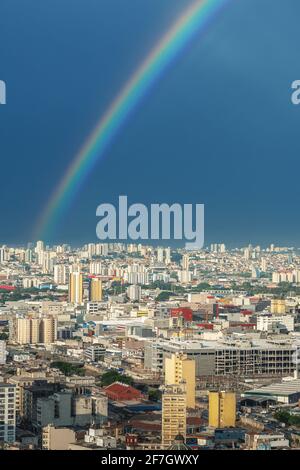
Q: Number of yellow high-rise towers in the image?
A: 5